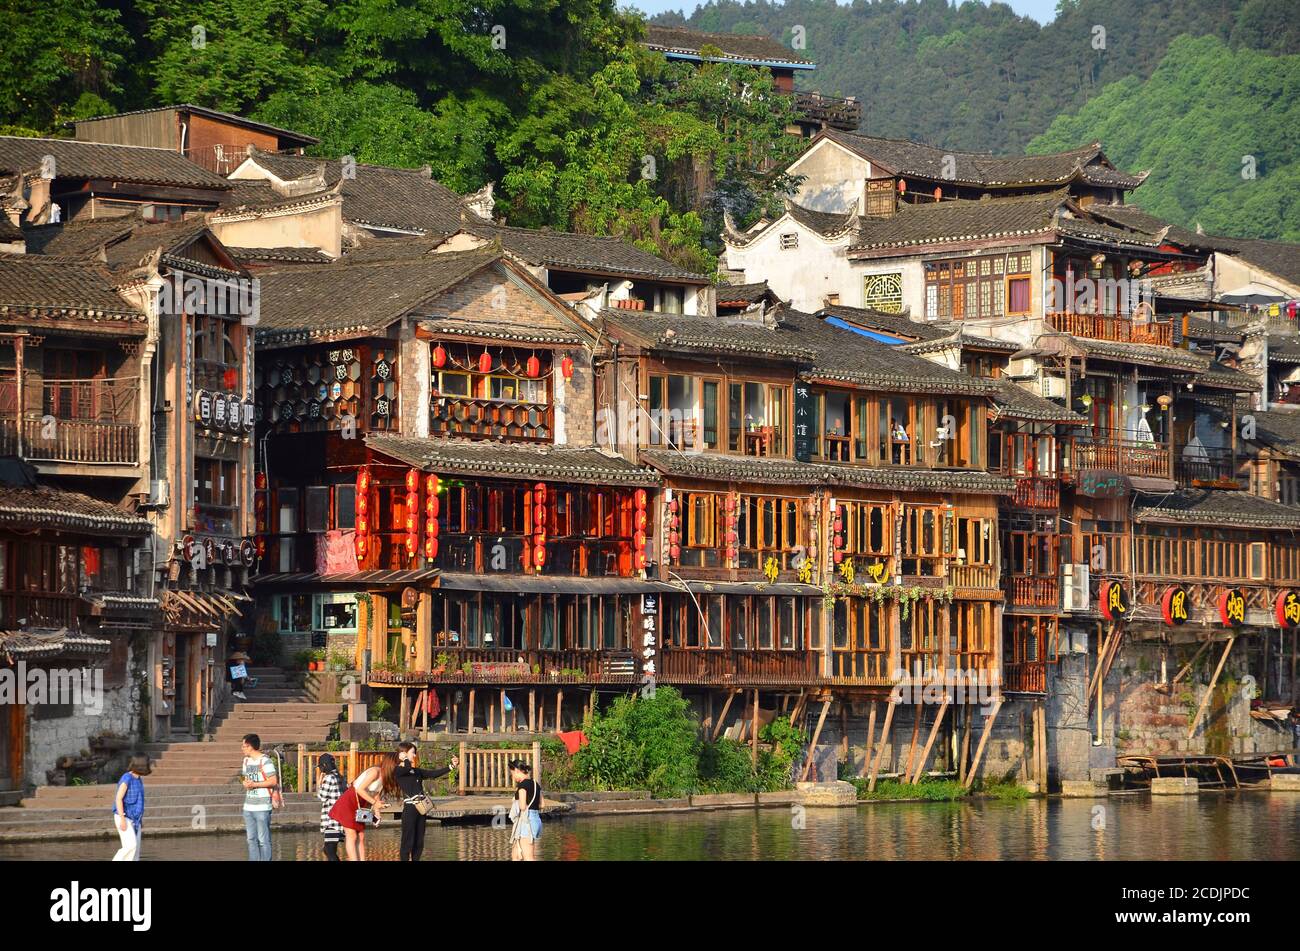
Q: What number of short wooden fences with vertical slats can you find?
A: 2